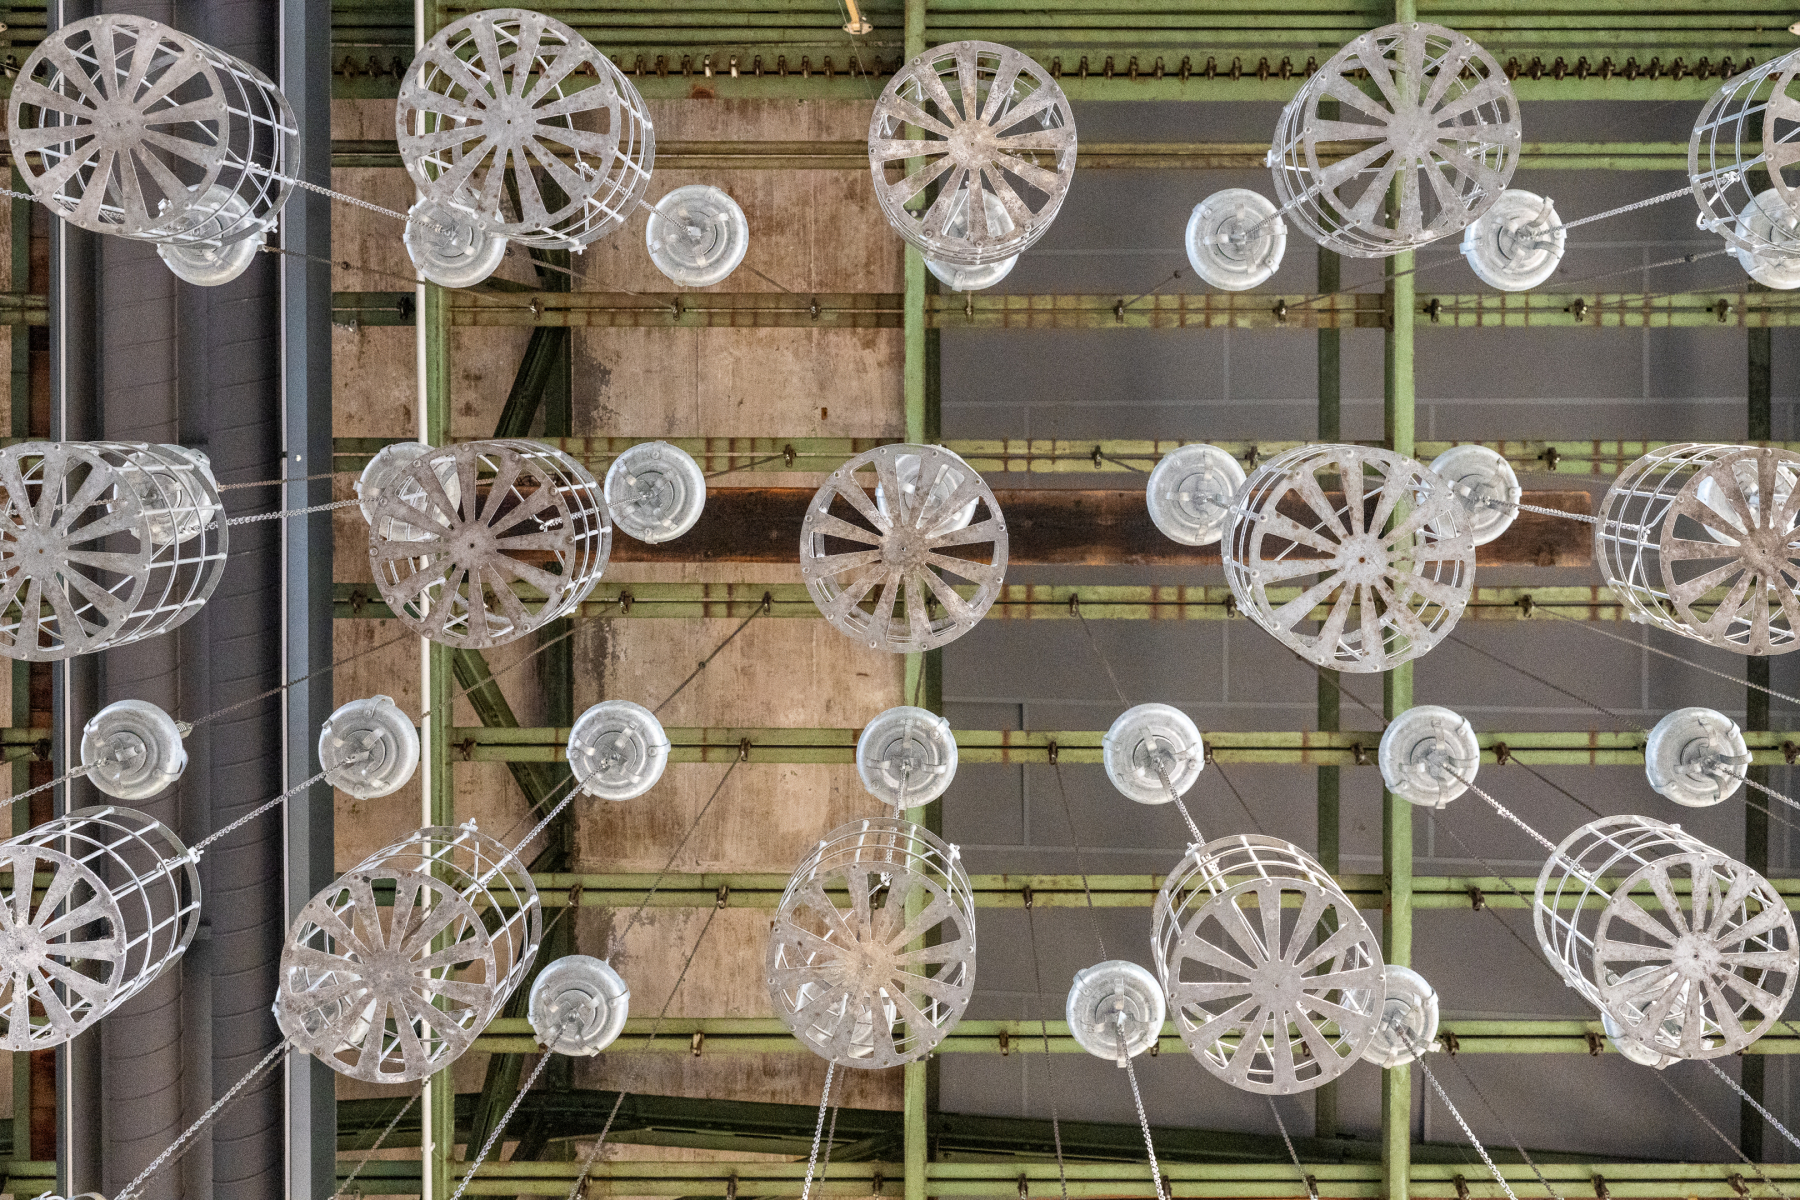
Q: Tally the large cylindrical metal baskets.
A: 15